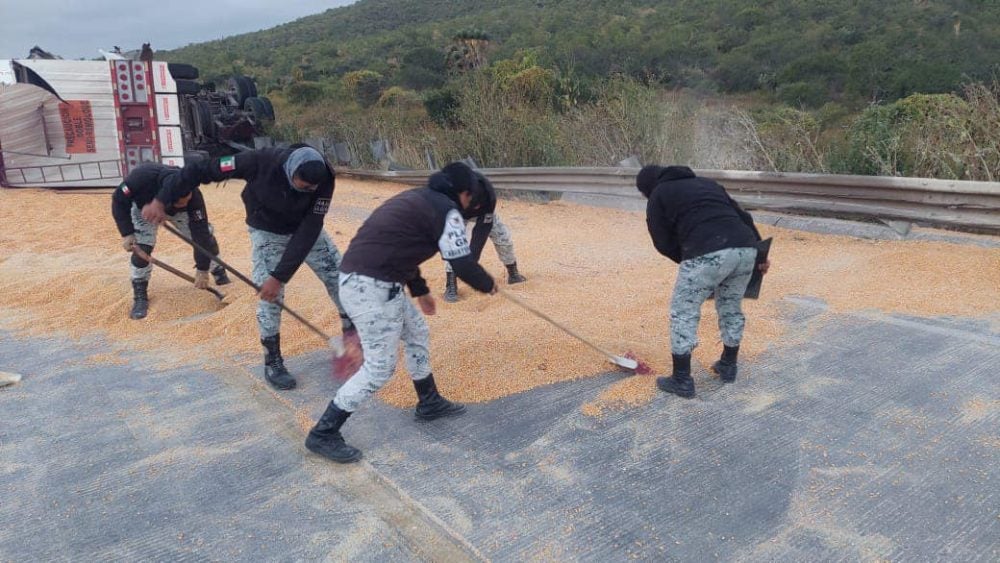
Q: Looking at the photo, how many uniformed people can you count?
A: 5